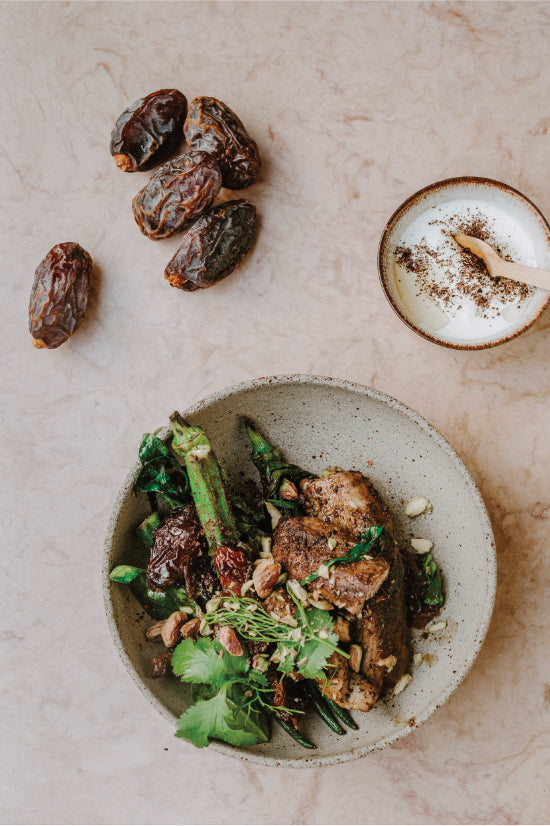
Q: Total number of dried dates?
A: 5